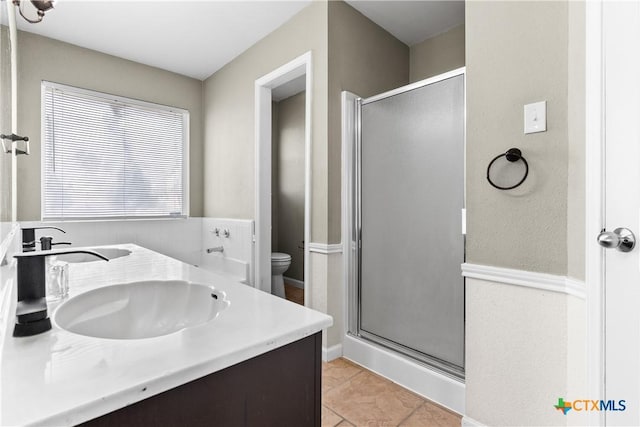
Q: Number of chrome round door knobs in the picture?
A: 1